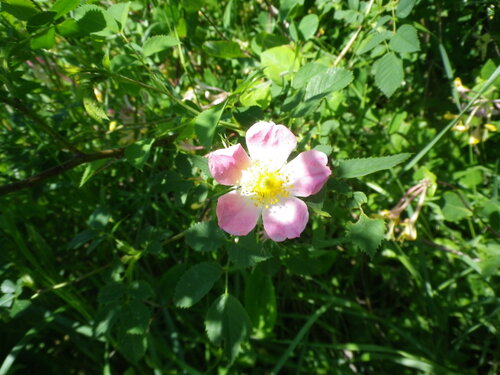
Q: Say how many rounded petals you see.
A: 5